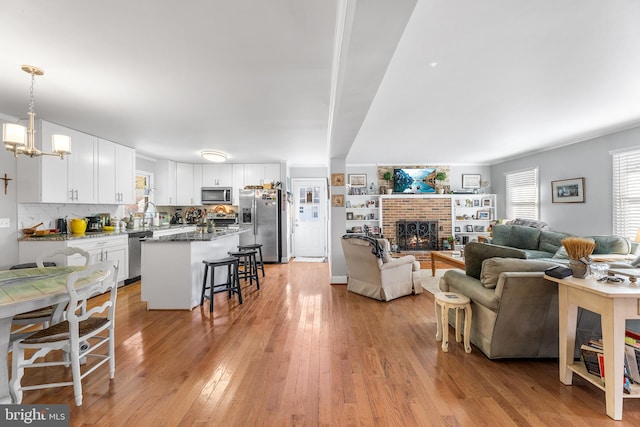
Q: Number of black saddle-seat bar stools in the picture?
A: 3